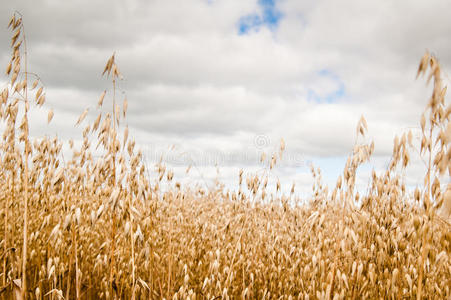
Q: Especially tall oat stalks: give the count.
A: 3